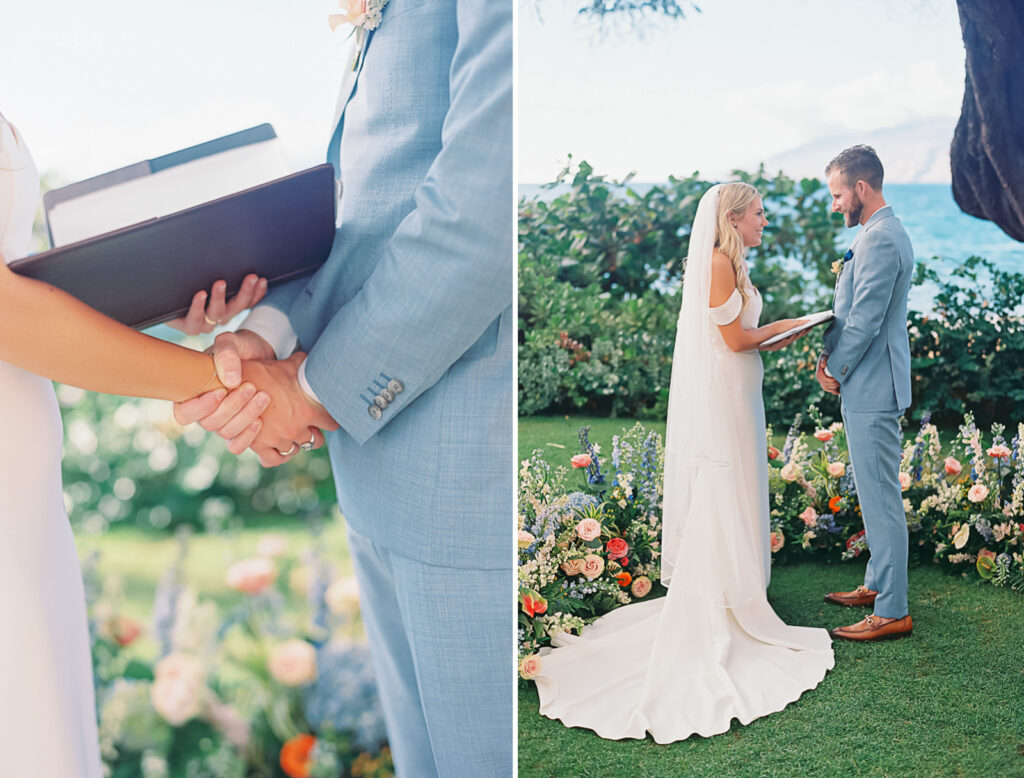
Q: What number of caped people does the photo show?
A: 0